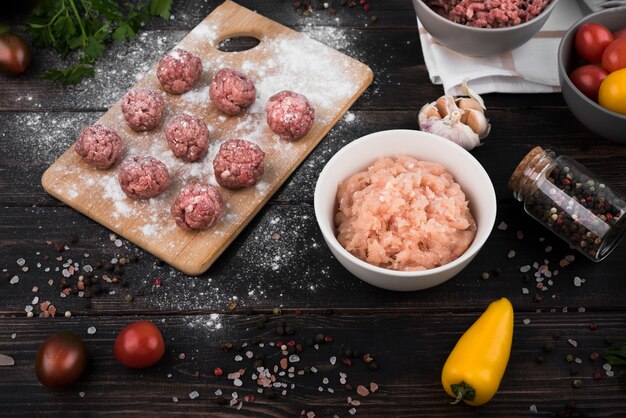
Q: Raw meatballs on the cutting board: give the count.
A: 9